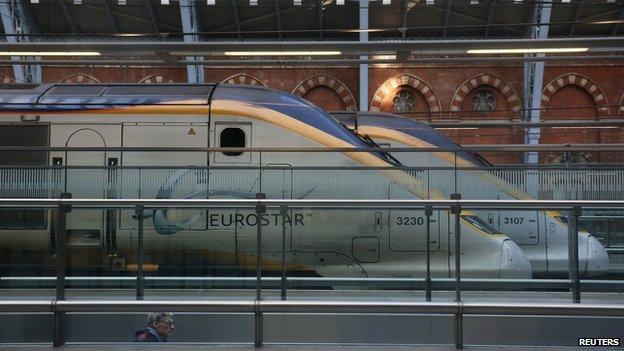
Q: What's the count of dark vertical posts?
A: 7